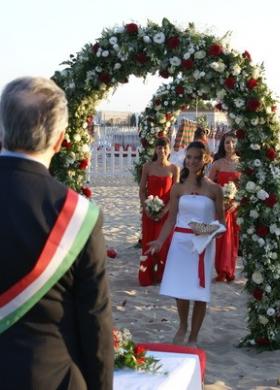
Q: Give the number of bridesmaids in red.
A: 2